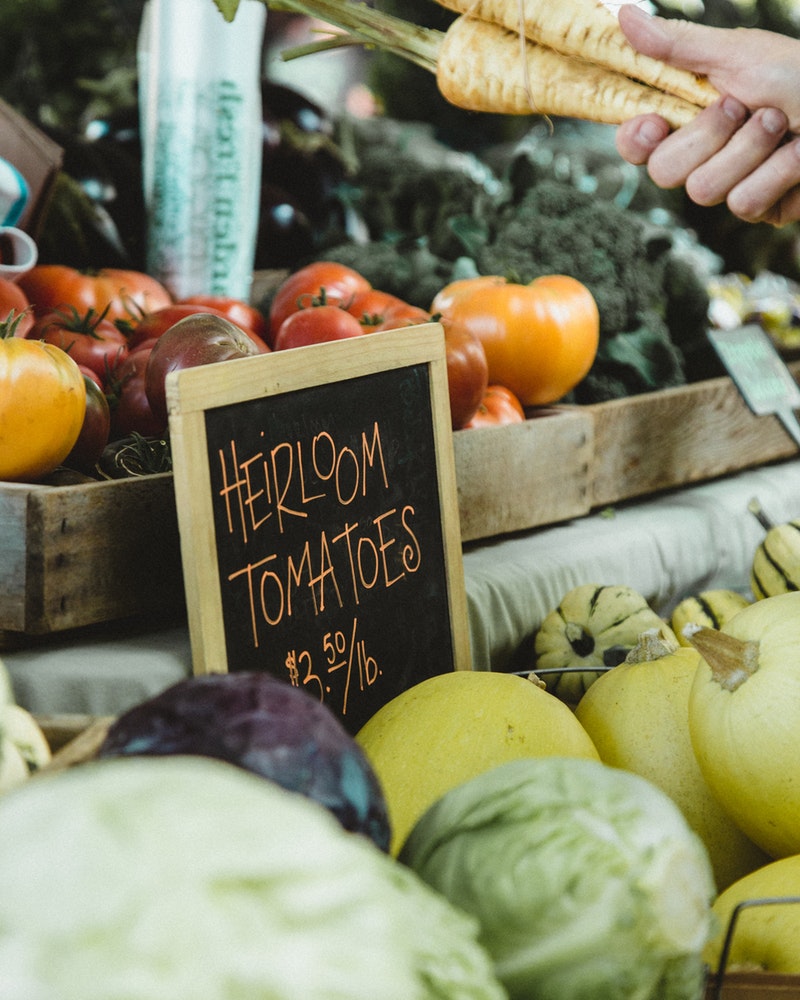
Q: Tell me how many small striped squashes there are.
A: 3